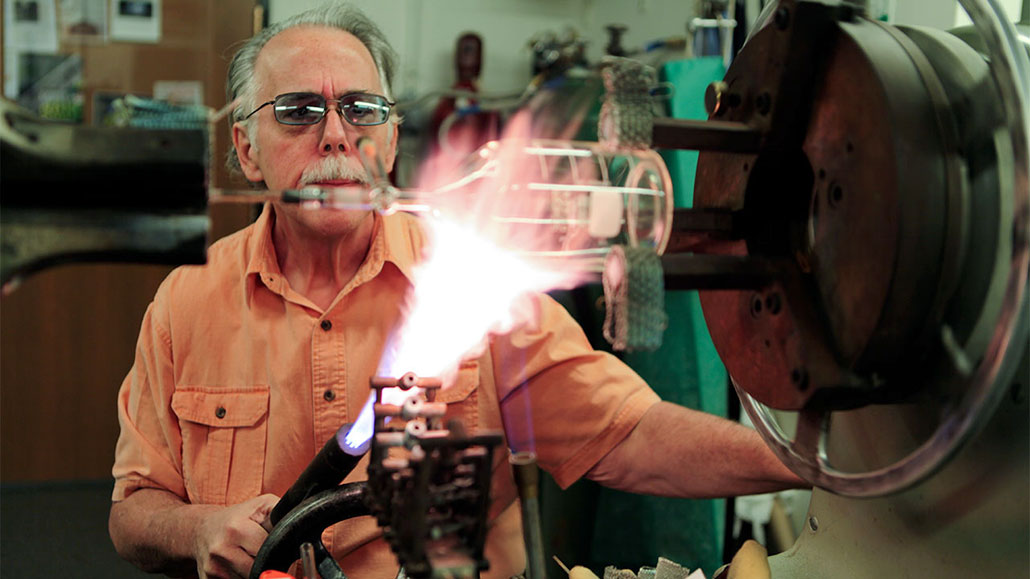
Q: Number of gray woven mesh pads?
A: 2